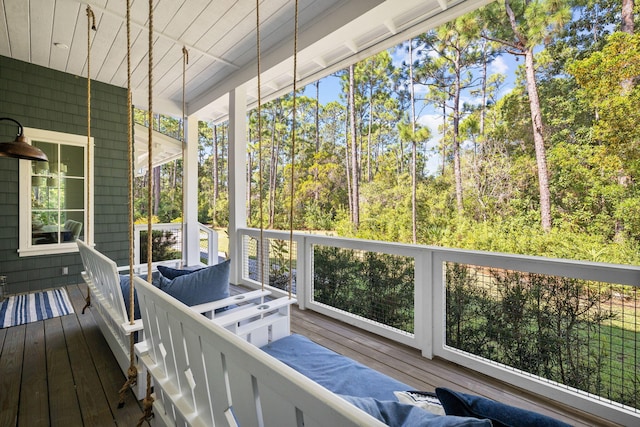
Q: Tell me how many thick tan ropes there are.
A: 6